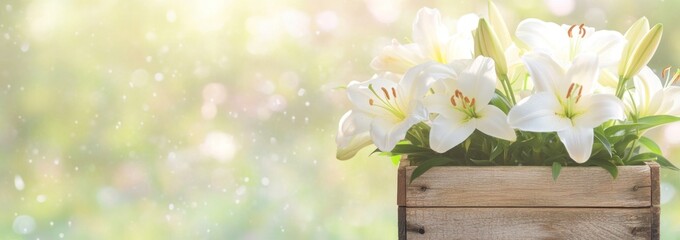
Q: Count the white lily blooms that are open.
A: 6